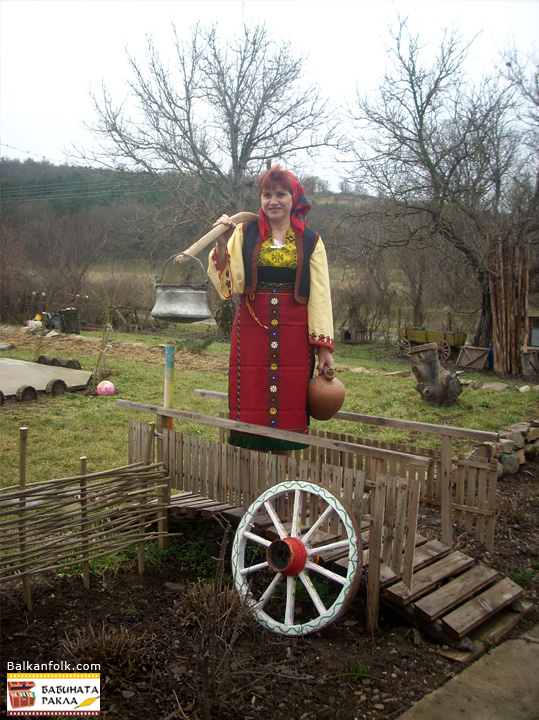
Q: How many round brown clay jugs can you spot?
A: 1